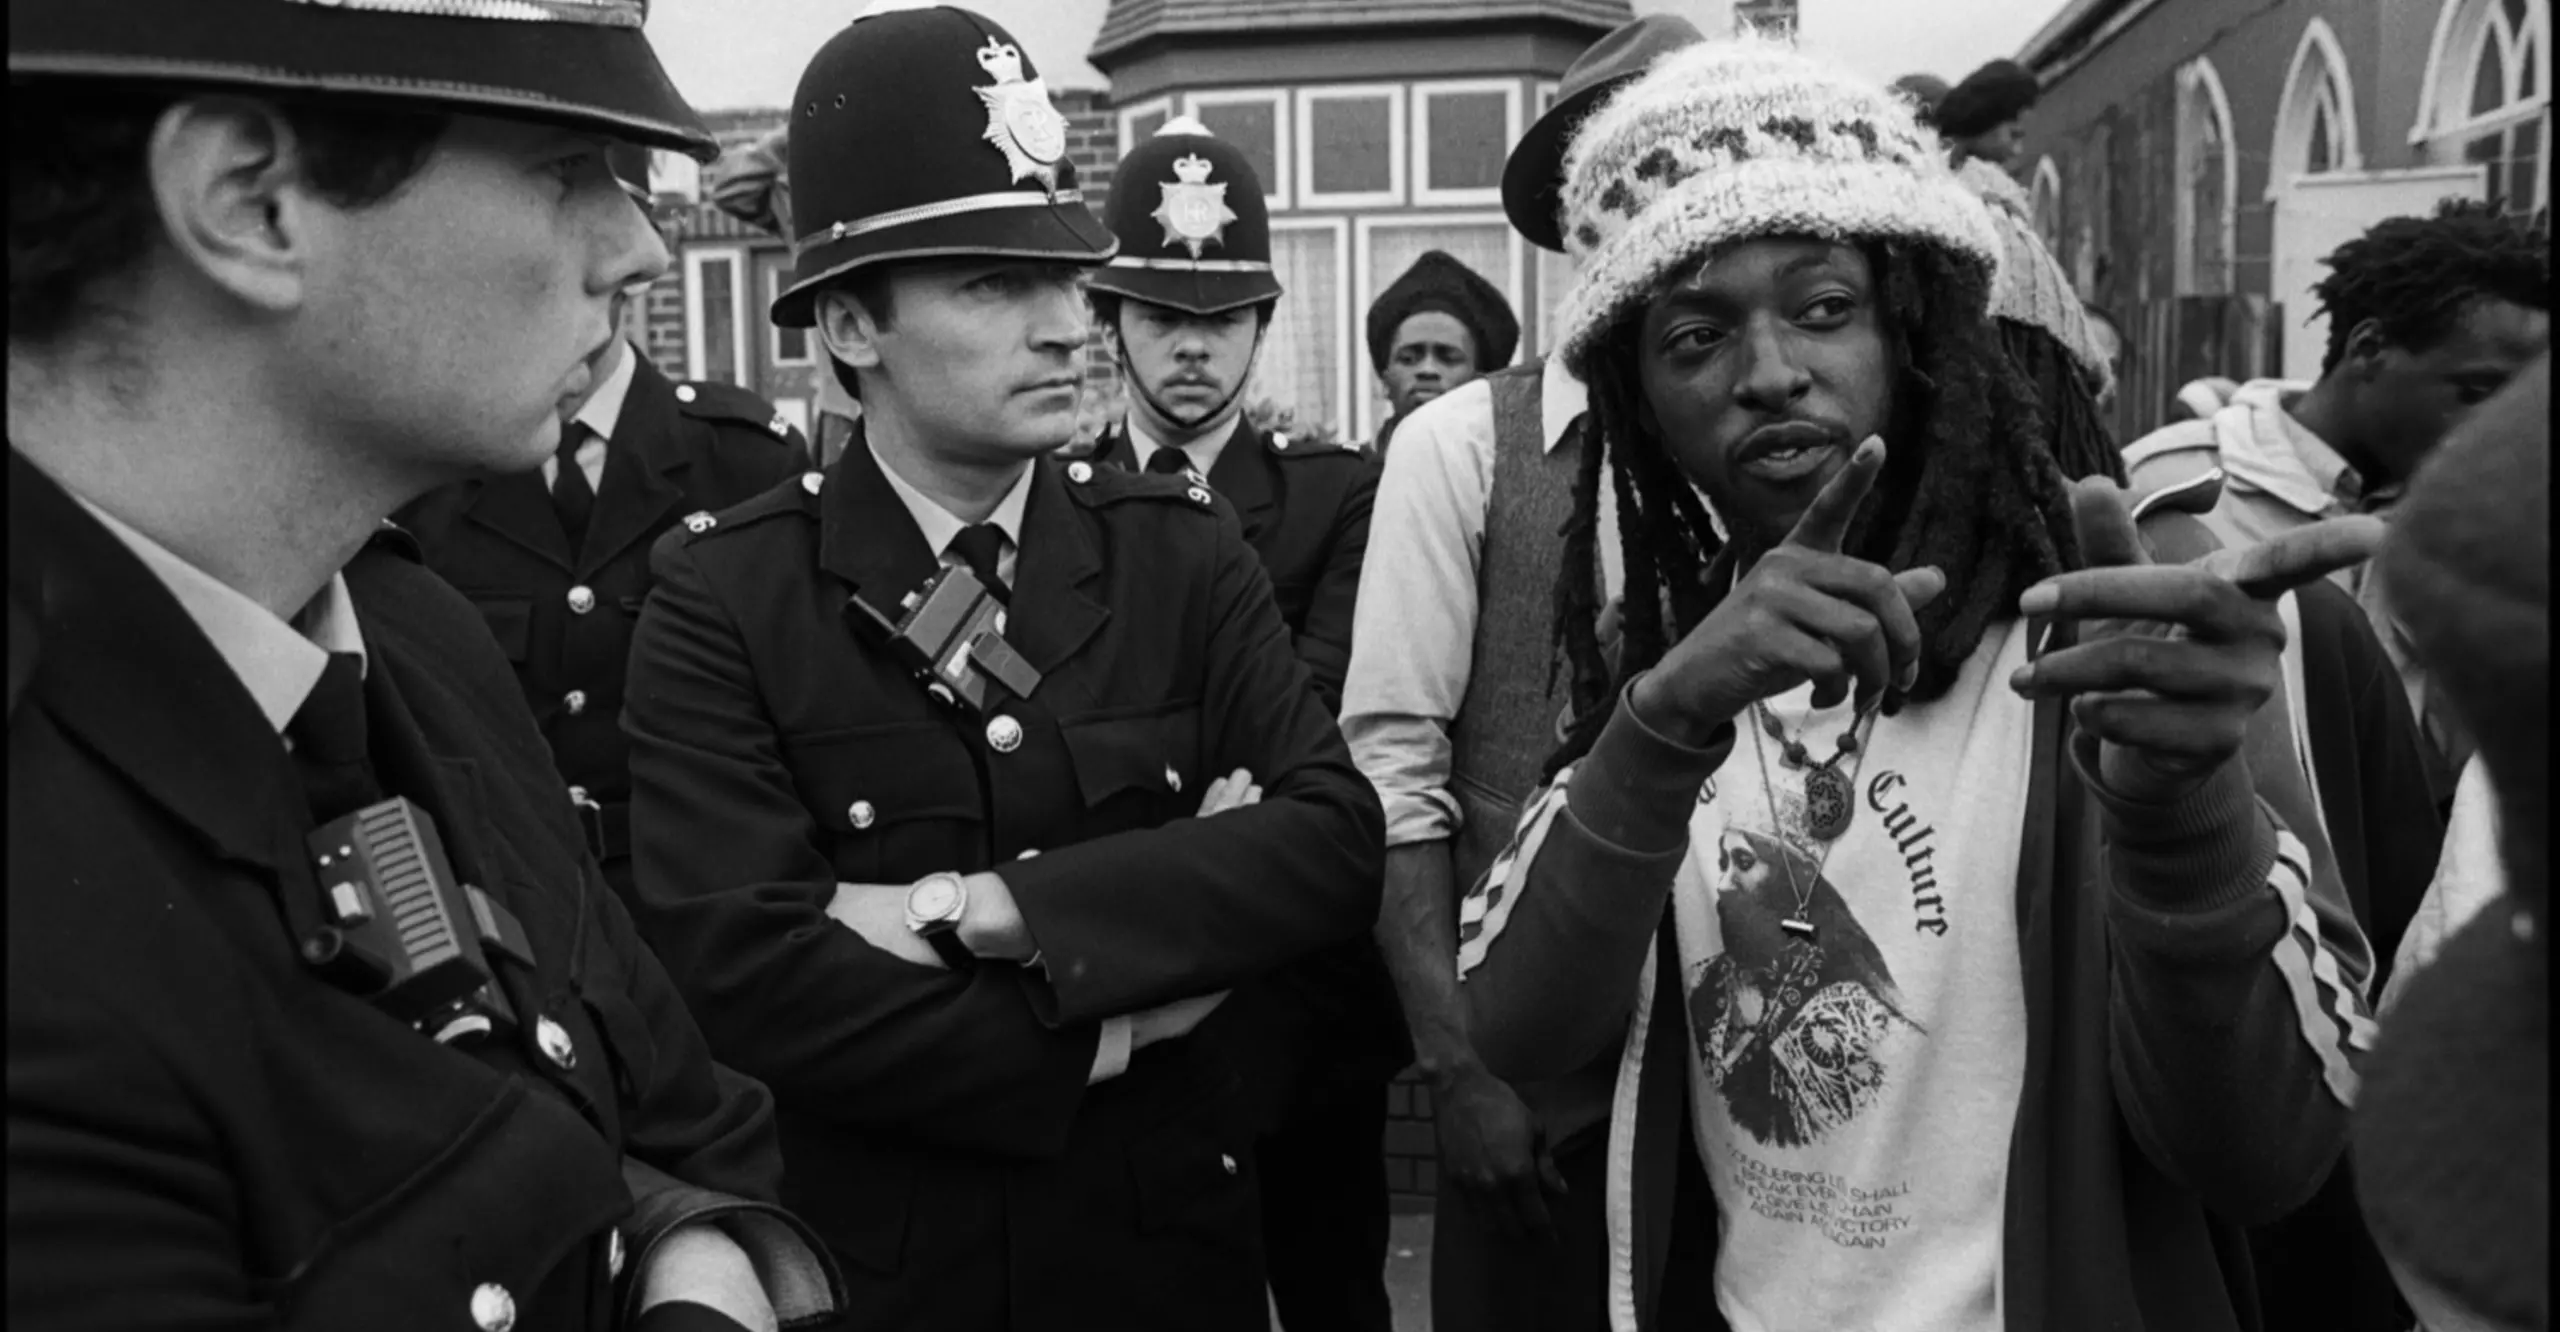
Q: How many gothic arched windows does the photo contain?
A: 4